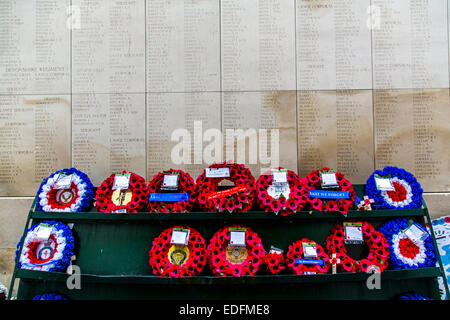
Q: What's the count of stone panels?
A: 12